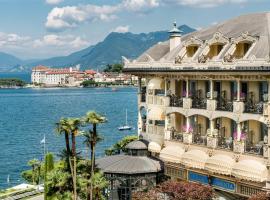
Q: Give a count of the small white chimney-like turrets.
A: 1